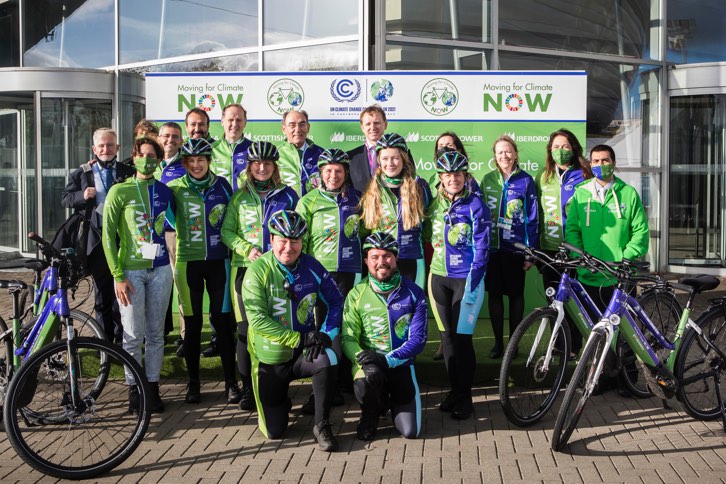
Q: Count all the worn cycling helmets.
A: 7